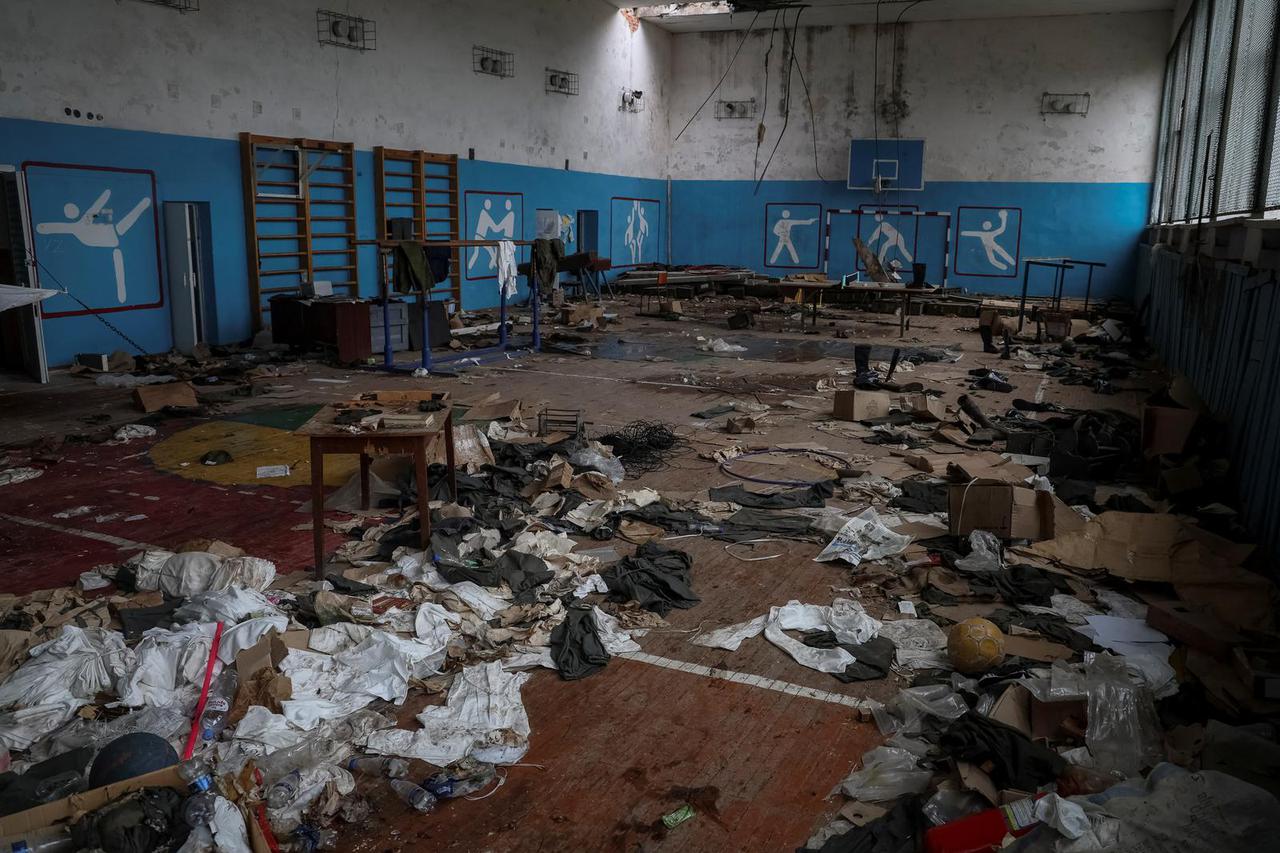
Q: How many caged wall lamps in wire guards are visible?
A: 7